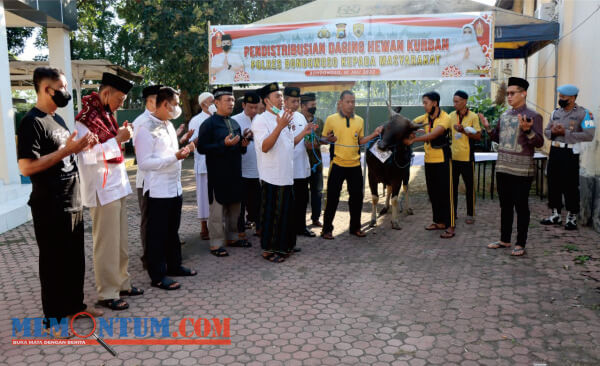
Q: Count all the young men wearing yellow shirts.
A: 3